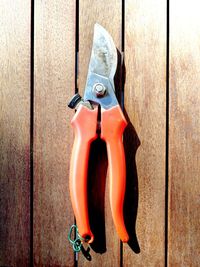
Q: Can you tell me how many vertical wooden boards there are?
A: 5